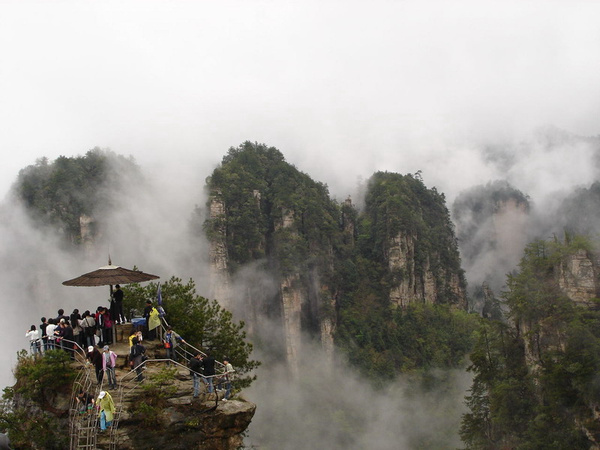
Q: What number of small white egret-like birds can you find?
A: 0